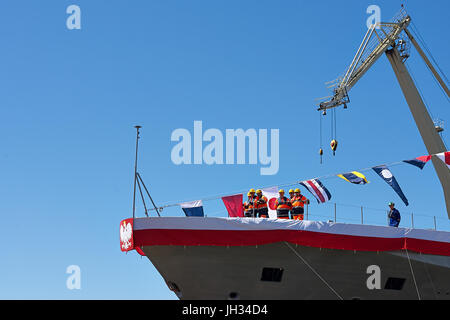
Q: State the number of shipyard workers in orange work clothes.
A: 6